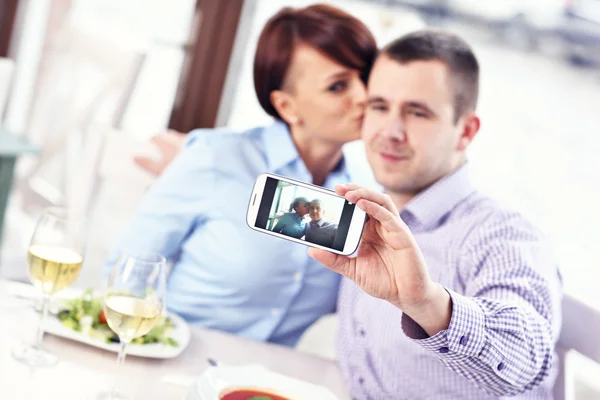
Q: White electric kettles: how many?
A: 0